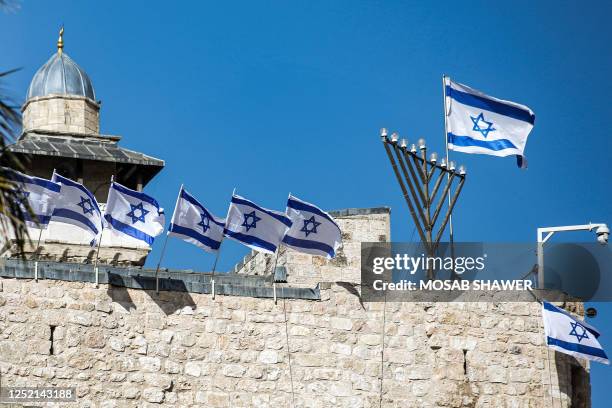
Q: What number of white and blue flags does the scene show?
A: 8